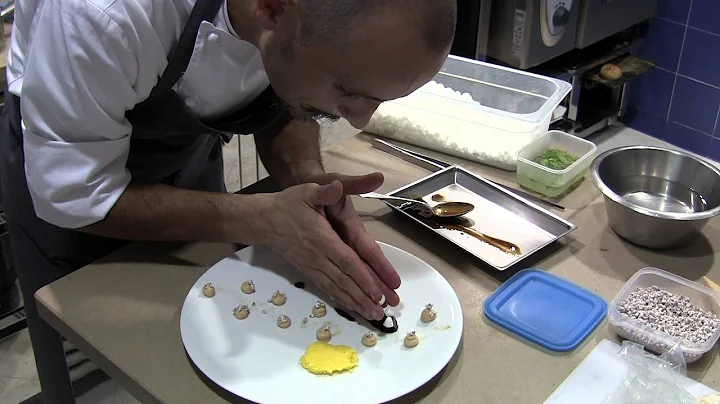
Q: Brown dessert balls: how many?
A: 10